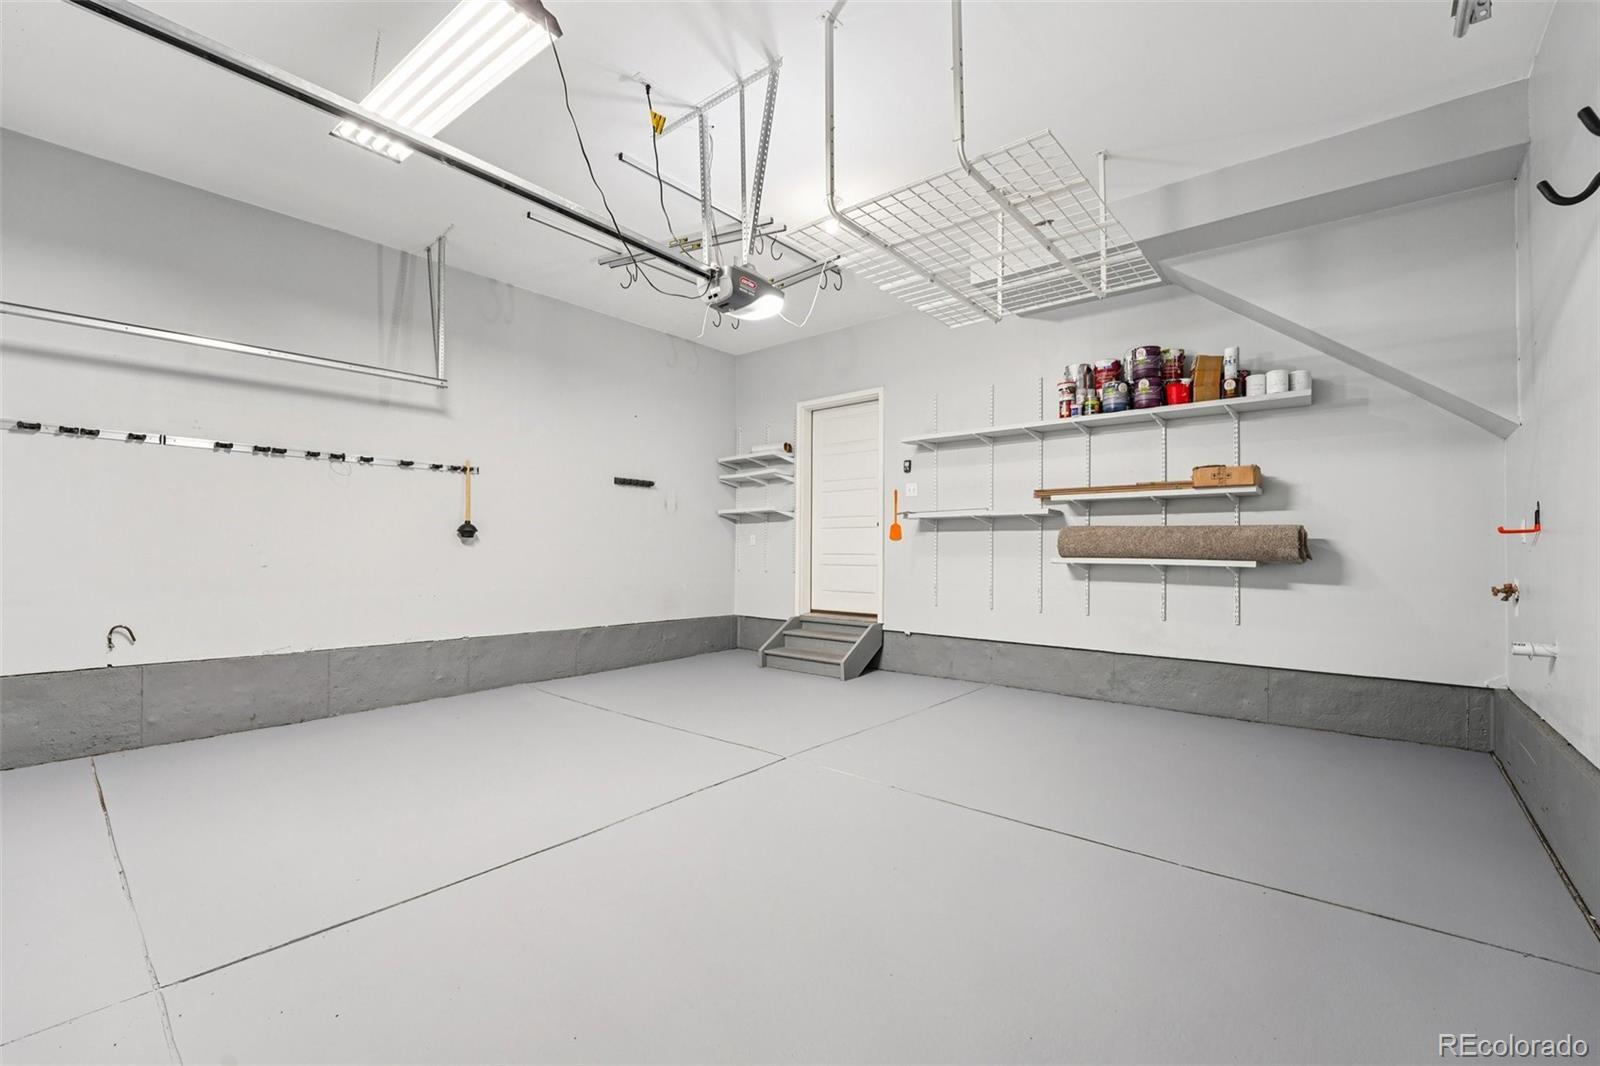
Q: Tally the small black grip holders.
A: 14